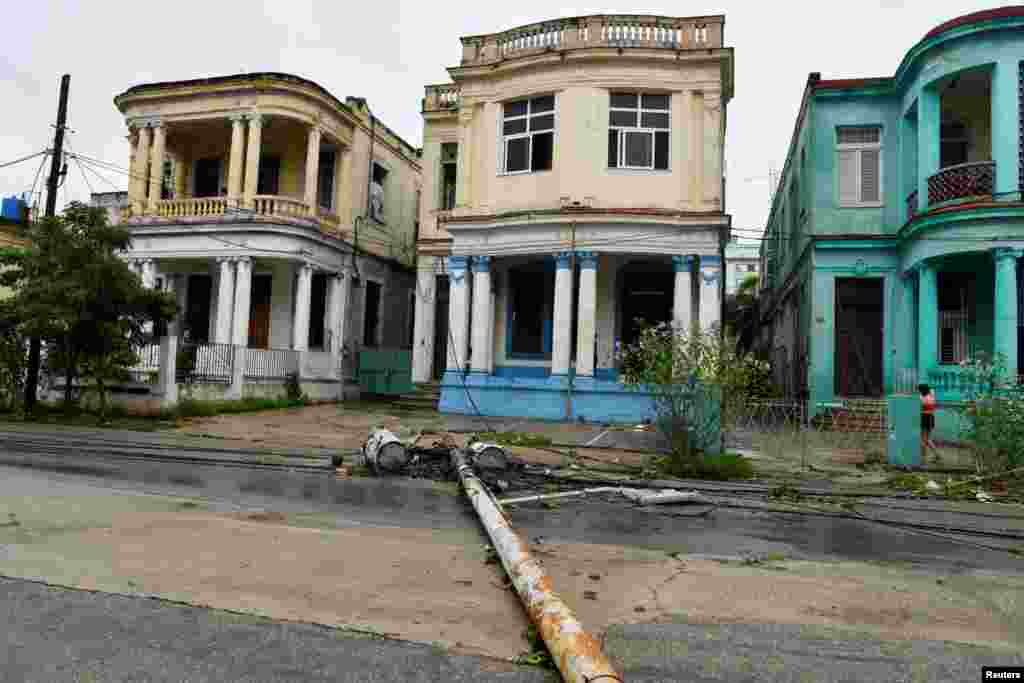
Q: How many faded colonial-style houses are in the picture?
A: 3